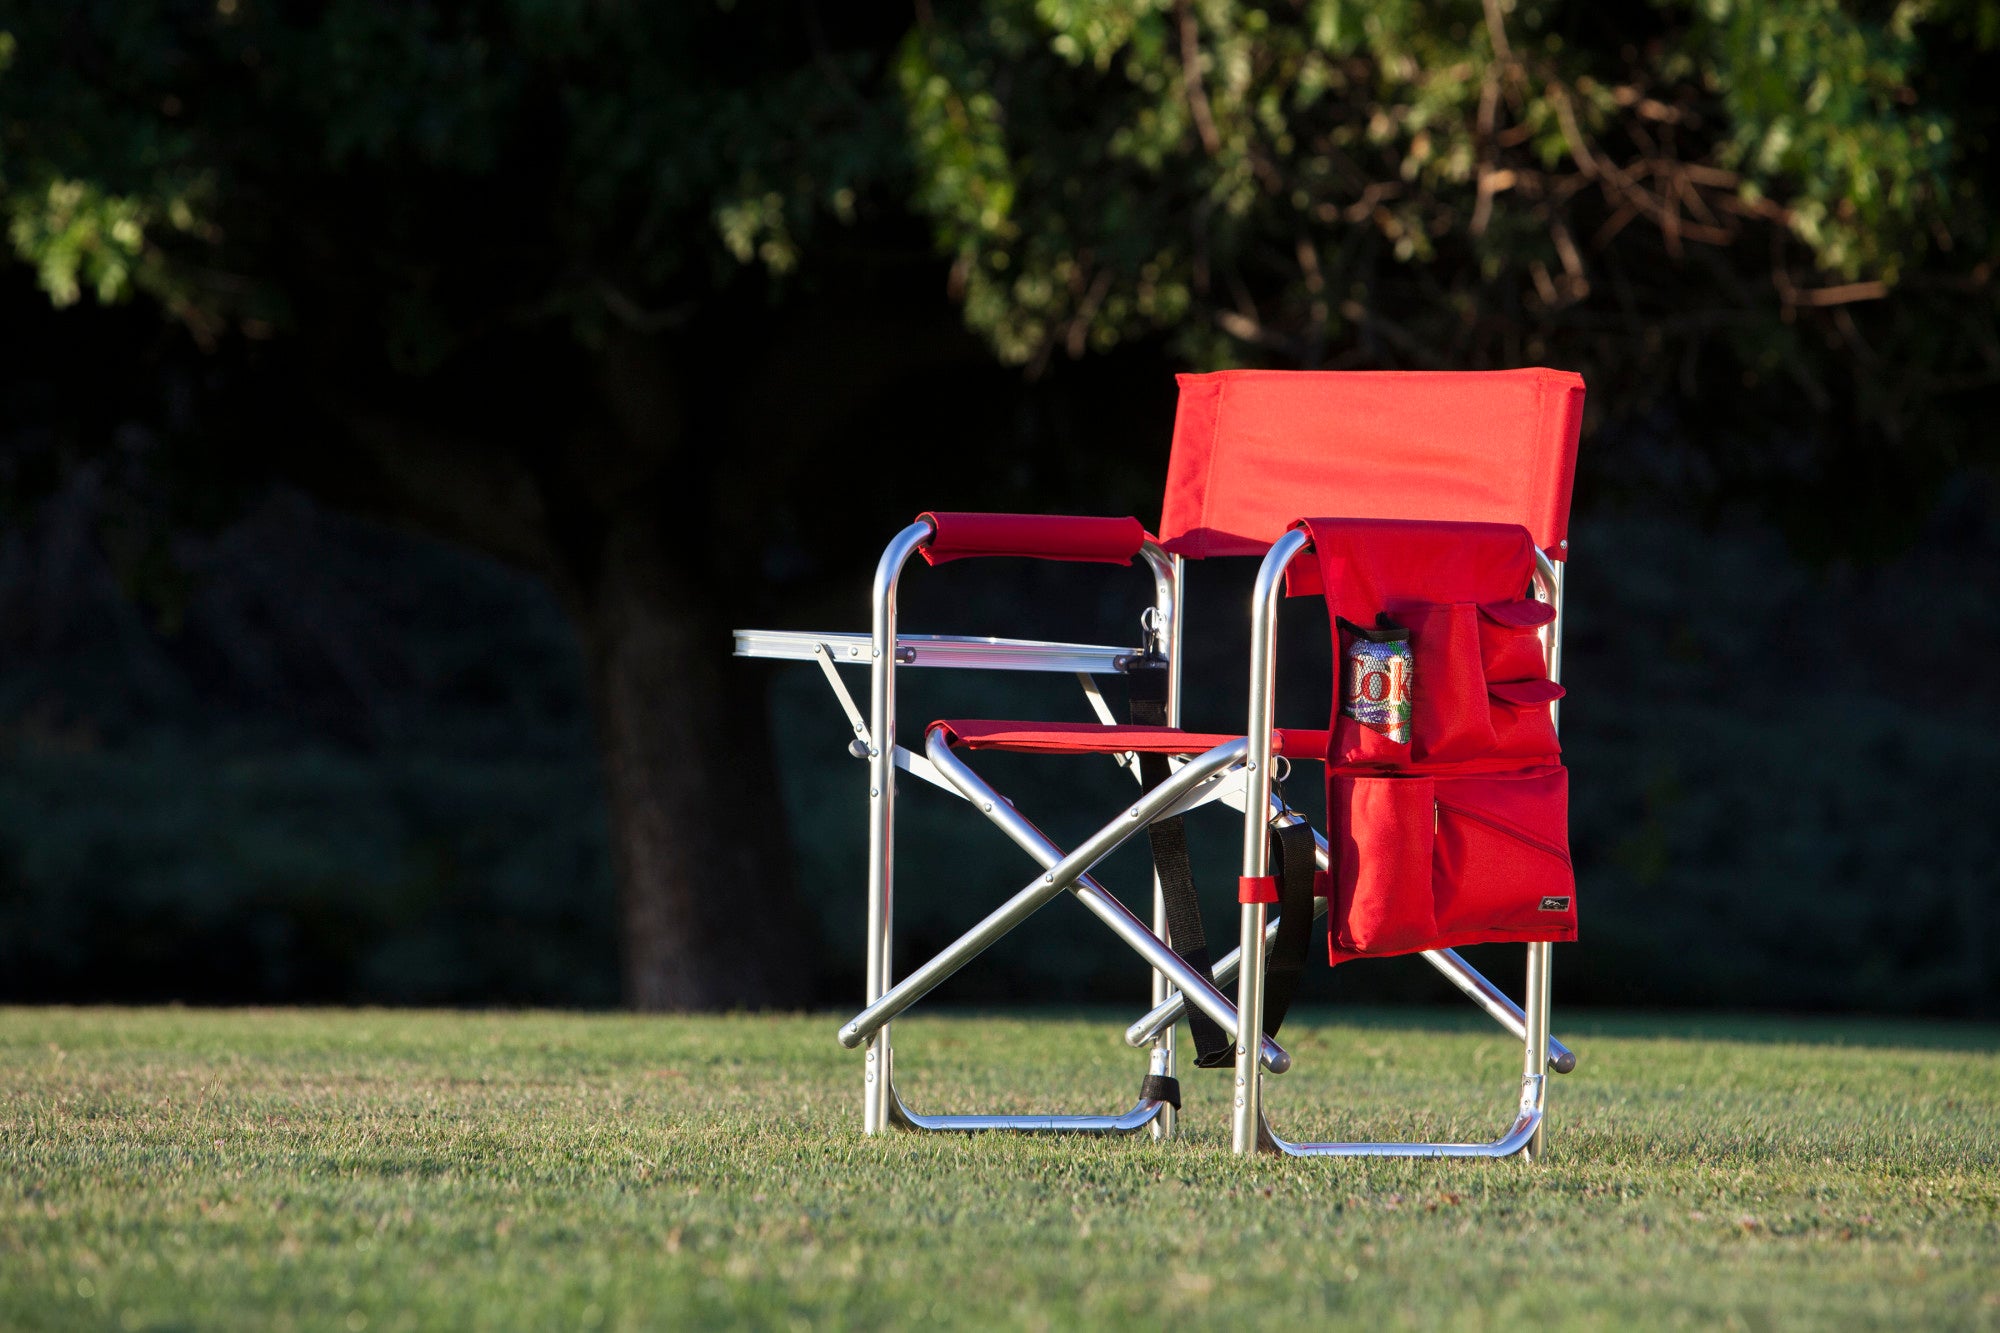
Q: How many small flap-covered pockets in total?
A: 2